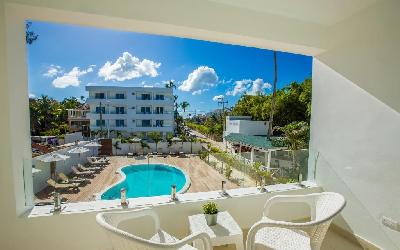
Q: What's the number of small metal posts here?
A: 6